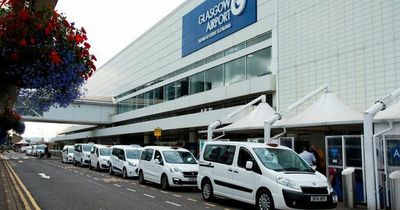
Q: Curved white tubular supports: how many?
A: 3